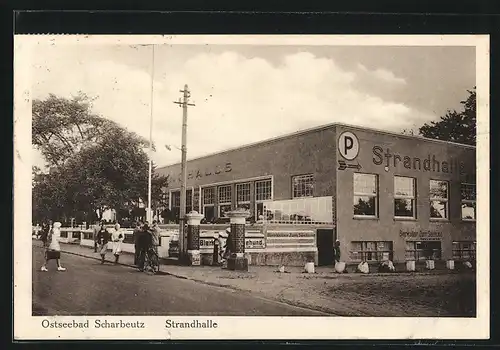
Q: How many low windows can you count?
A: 3